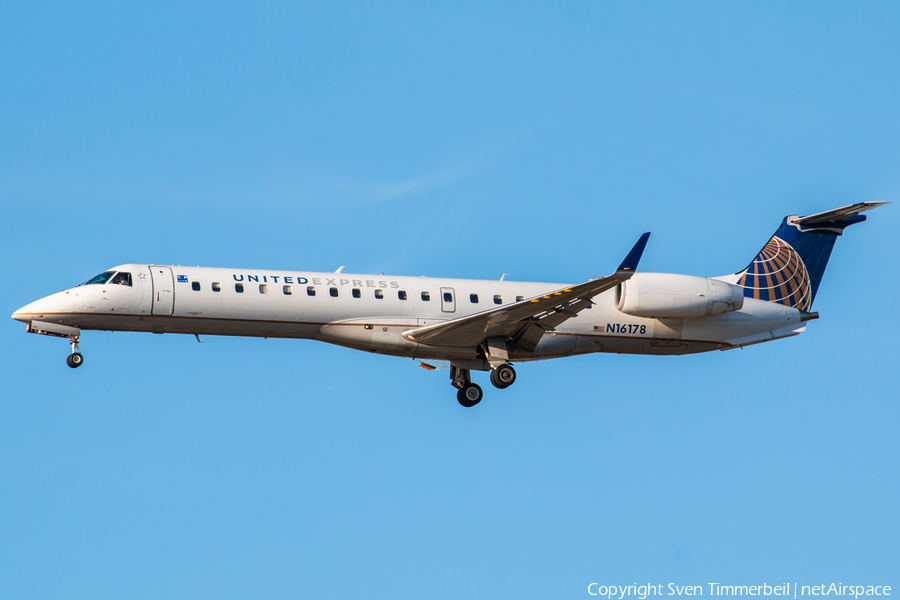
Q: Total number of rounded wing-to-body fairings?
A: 1